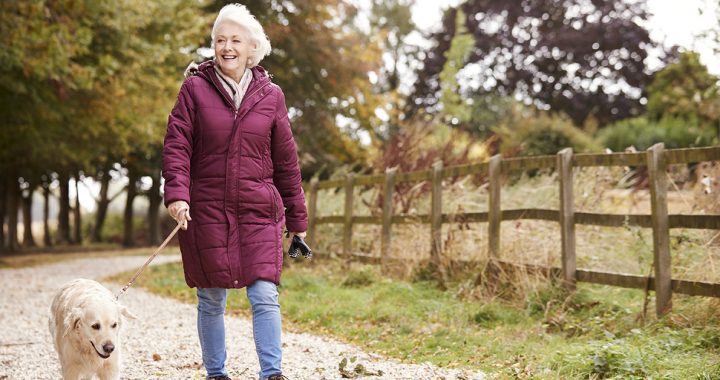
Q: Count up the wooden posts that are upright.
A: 7